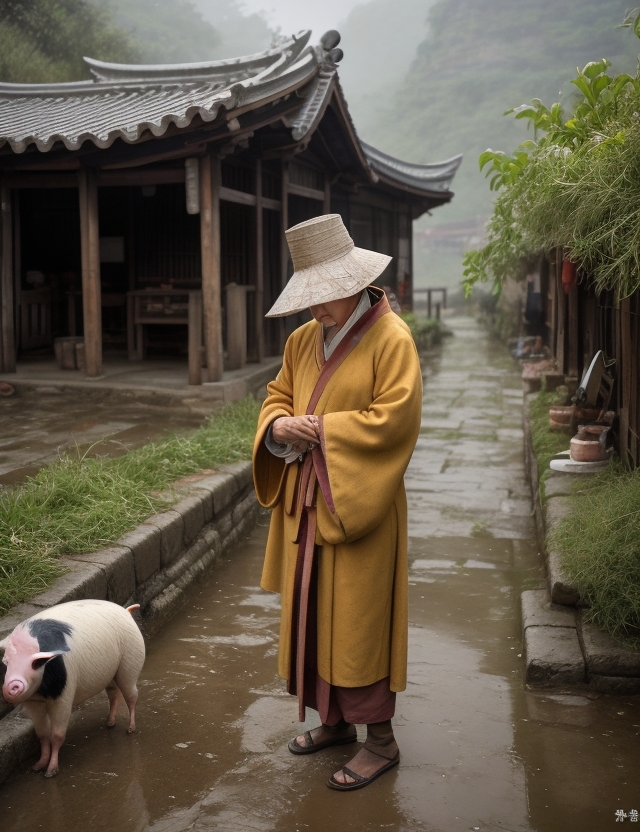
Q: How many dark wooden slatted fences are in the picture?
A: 1